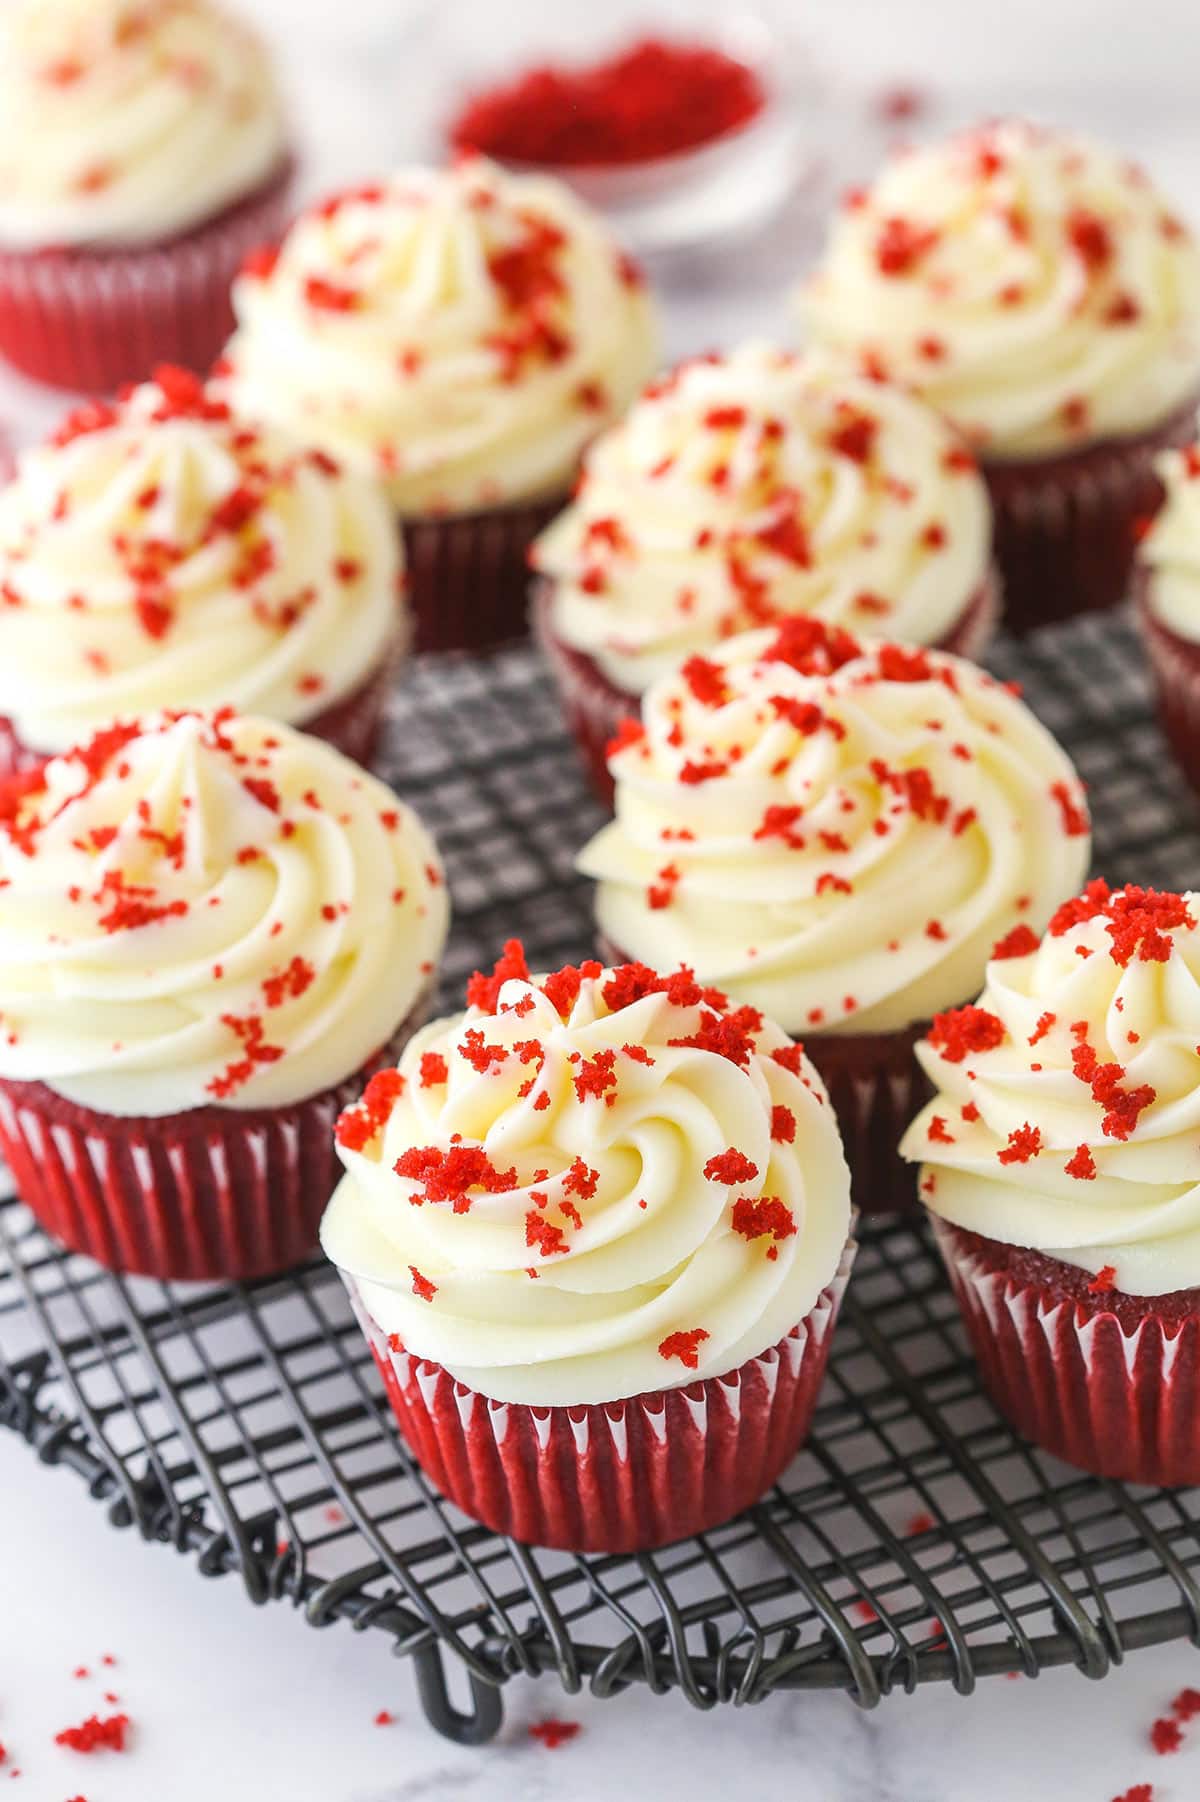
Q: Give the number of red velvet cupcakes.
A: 10